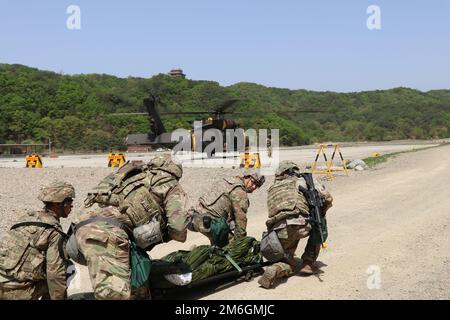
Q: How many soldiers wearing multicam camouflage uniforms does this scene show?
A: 4